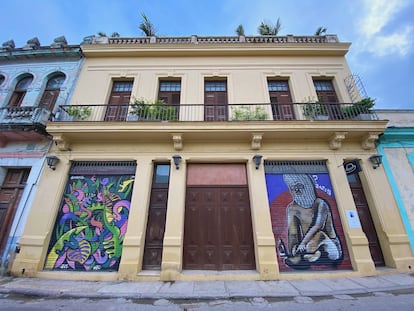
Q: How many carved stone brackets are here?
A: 5